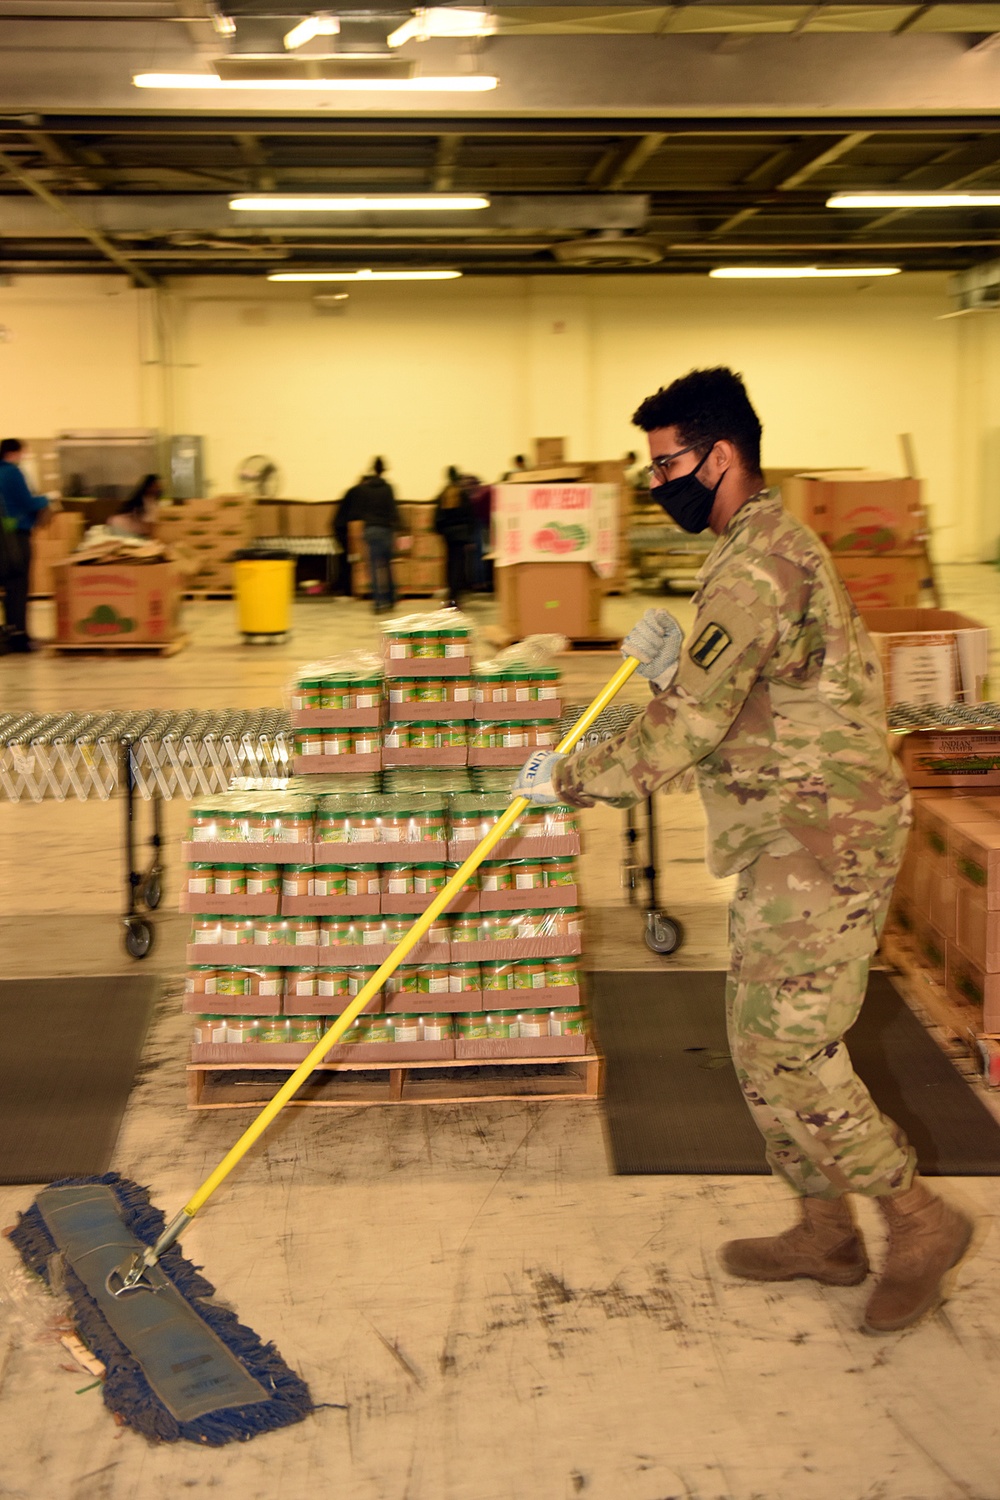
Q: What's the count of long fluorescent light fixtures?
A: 5